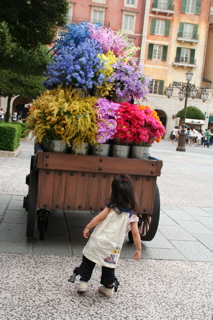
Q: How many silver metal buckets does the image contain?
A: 5